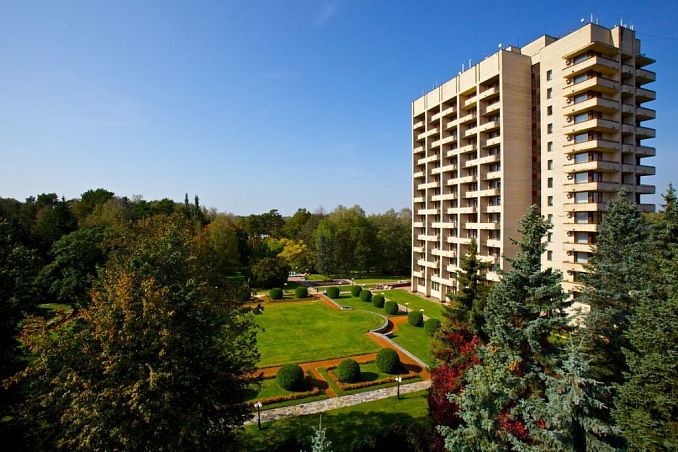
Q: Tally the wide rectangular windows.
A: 11